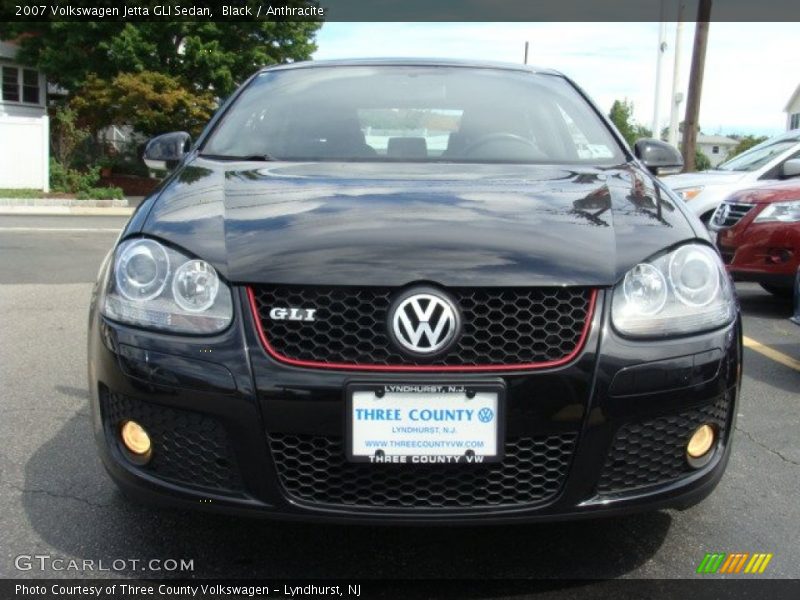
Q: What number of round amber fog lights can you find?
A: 2